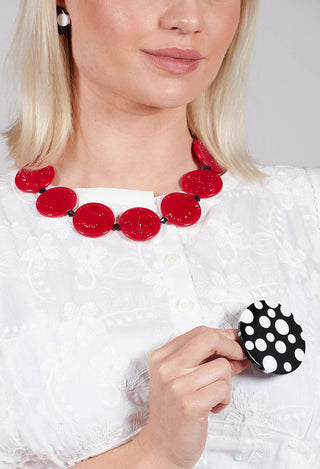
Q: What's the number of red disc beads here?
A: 7